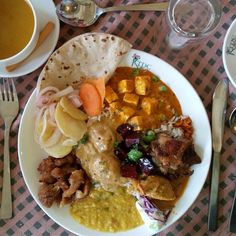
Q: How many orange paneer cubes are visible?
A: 8